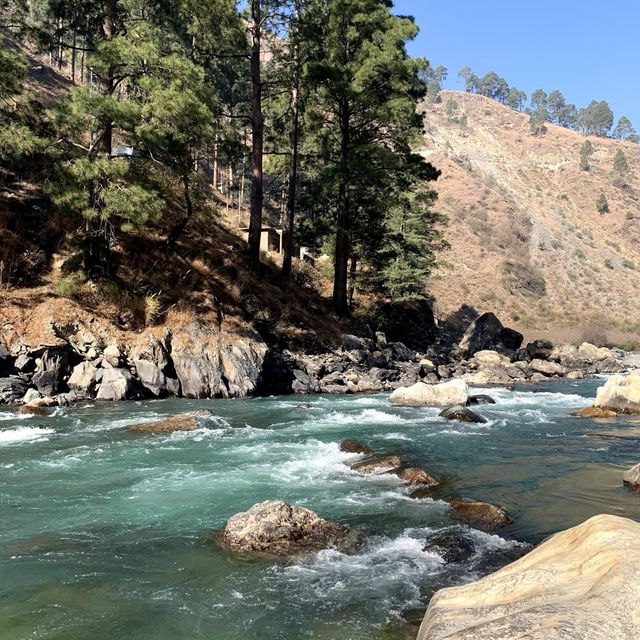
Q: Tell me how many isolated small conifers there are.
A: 3